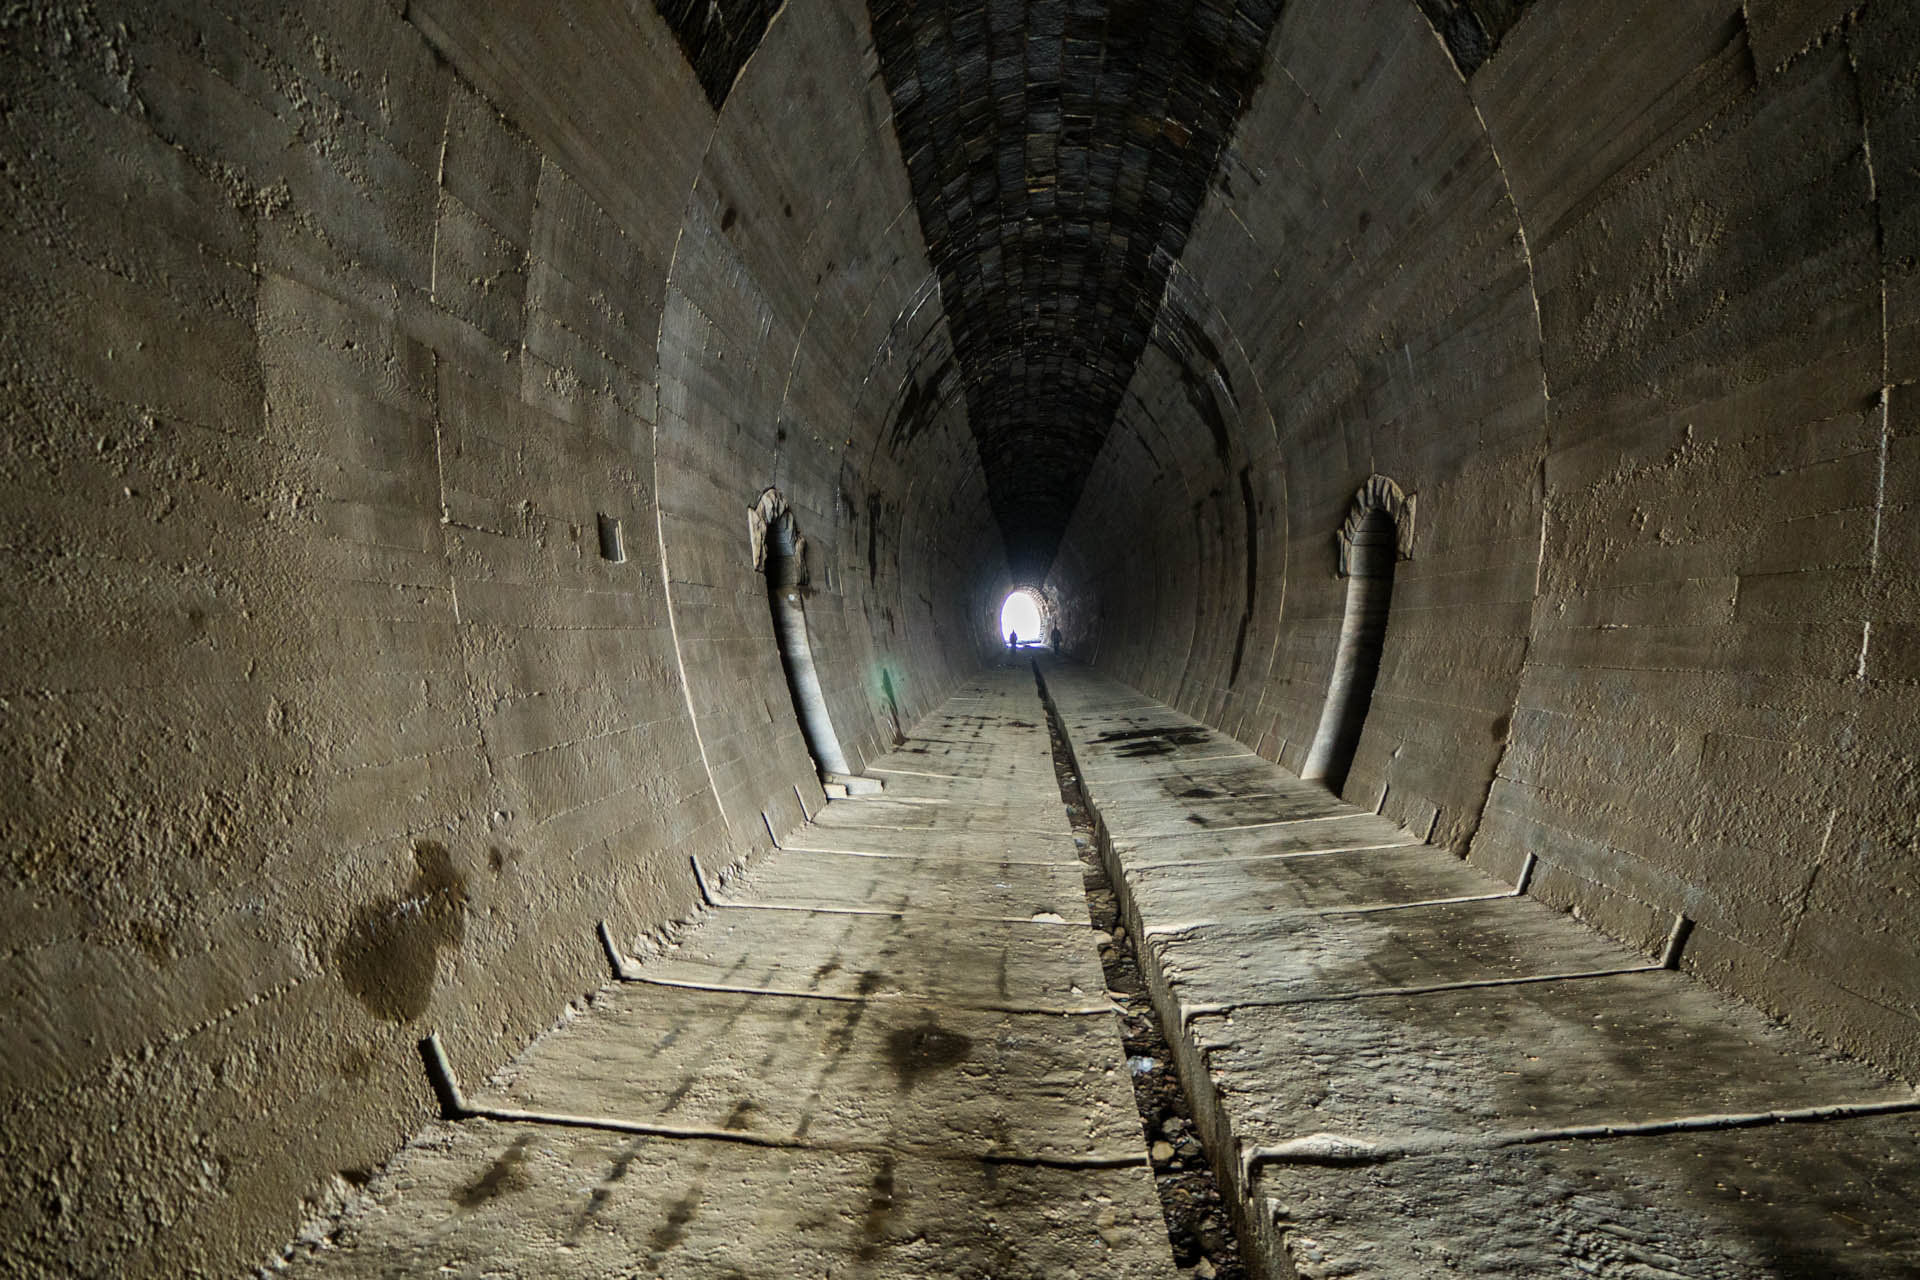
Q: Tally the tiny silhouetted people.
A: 2